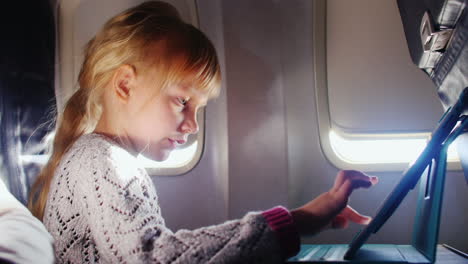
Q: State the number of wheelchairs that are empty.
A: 0